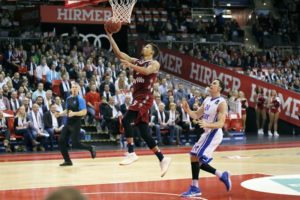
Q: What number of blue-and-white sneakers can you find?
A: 2